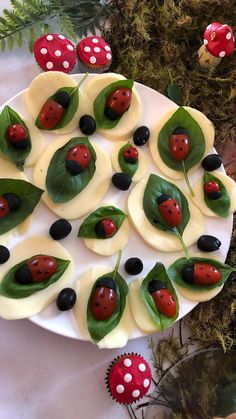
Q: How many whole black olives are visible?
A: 9